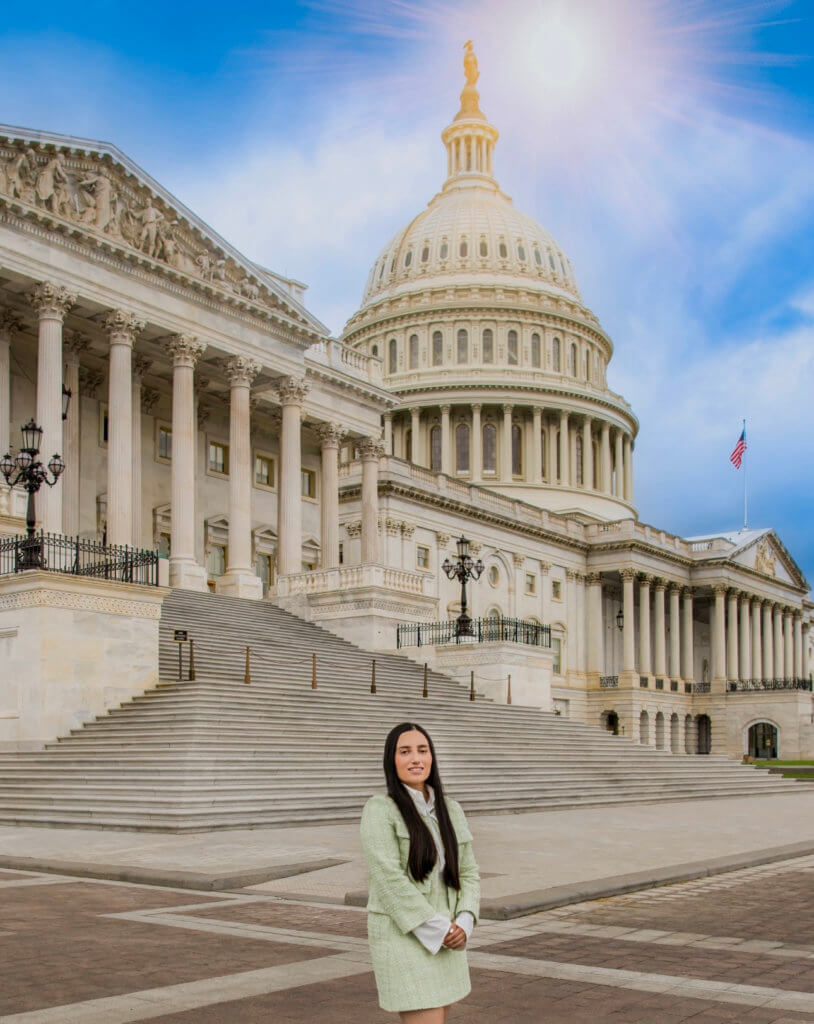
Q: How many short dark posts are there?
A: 7